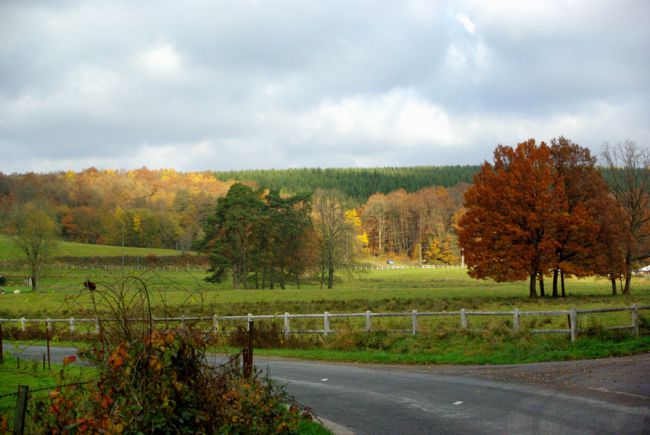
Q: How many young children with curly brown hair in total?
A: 0